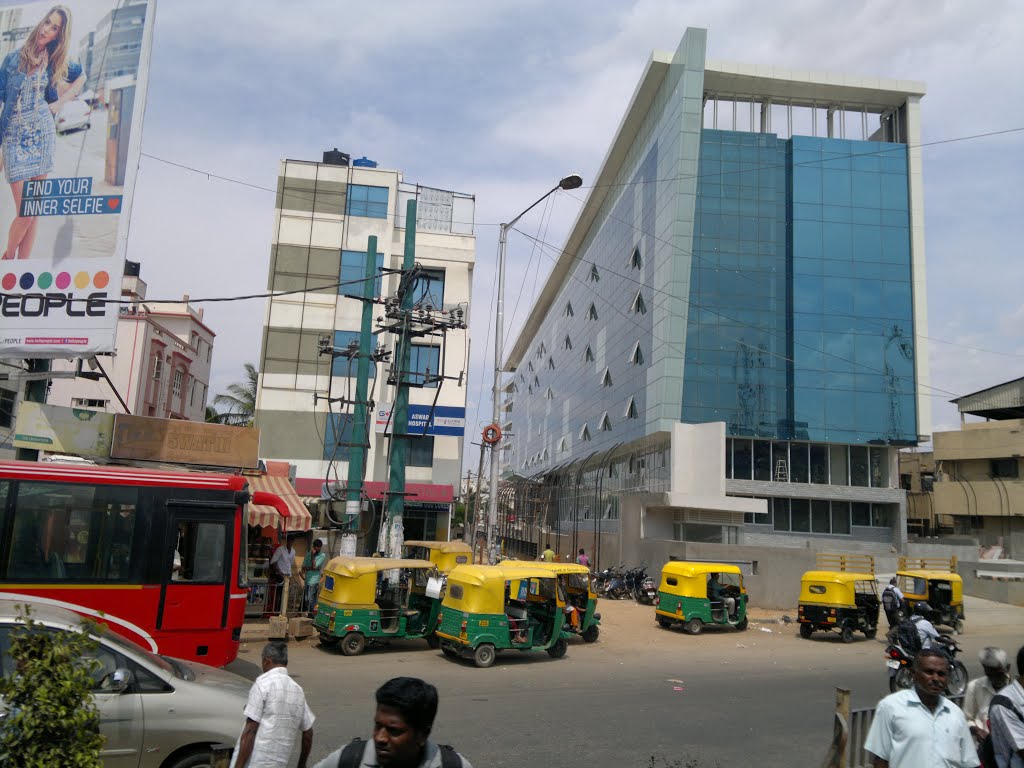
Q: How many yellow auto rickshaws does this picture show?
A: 7